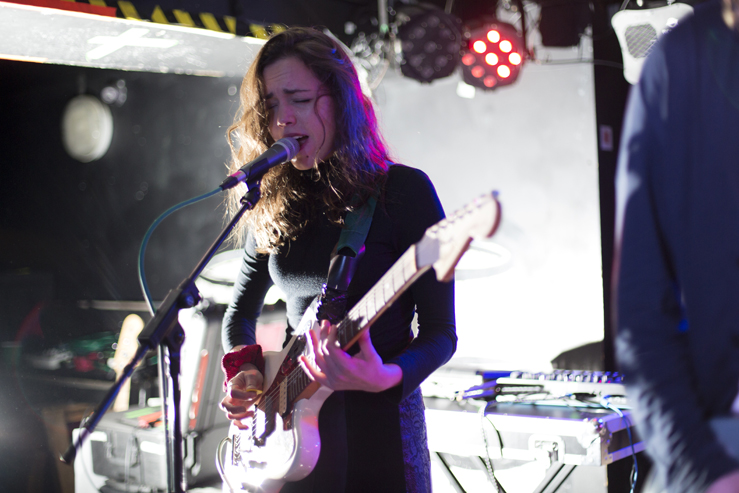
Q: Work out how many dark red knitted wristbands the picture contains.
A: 1